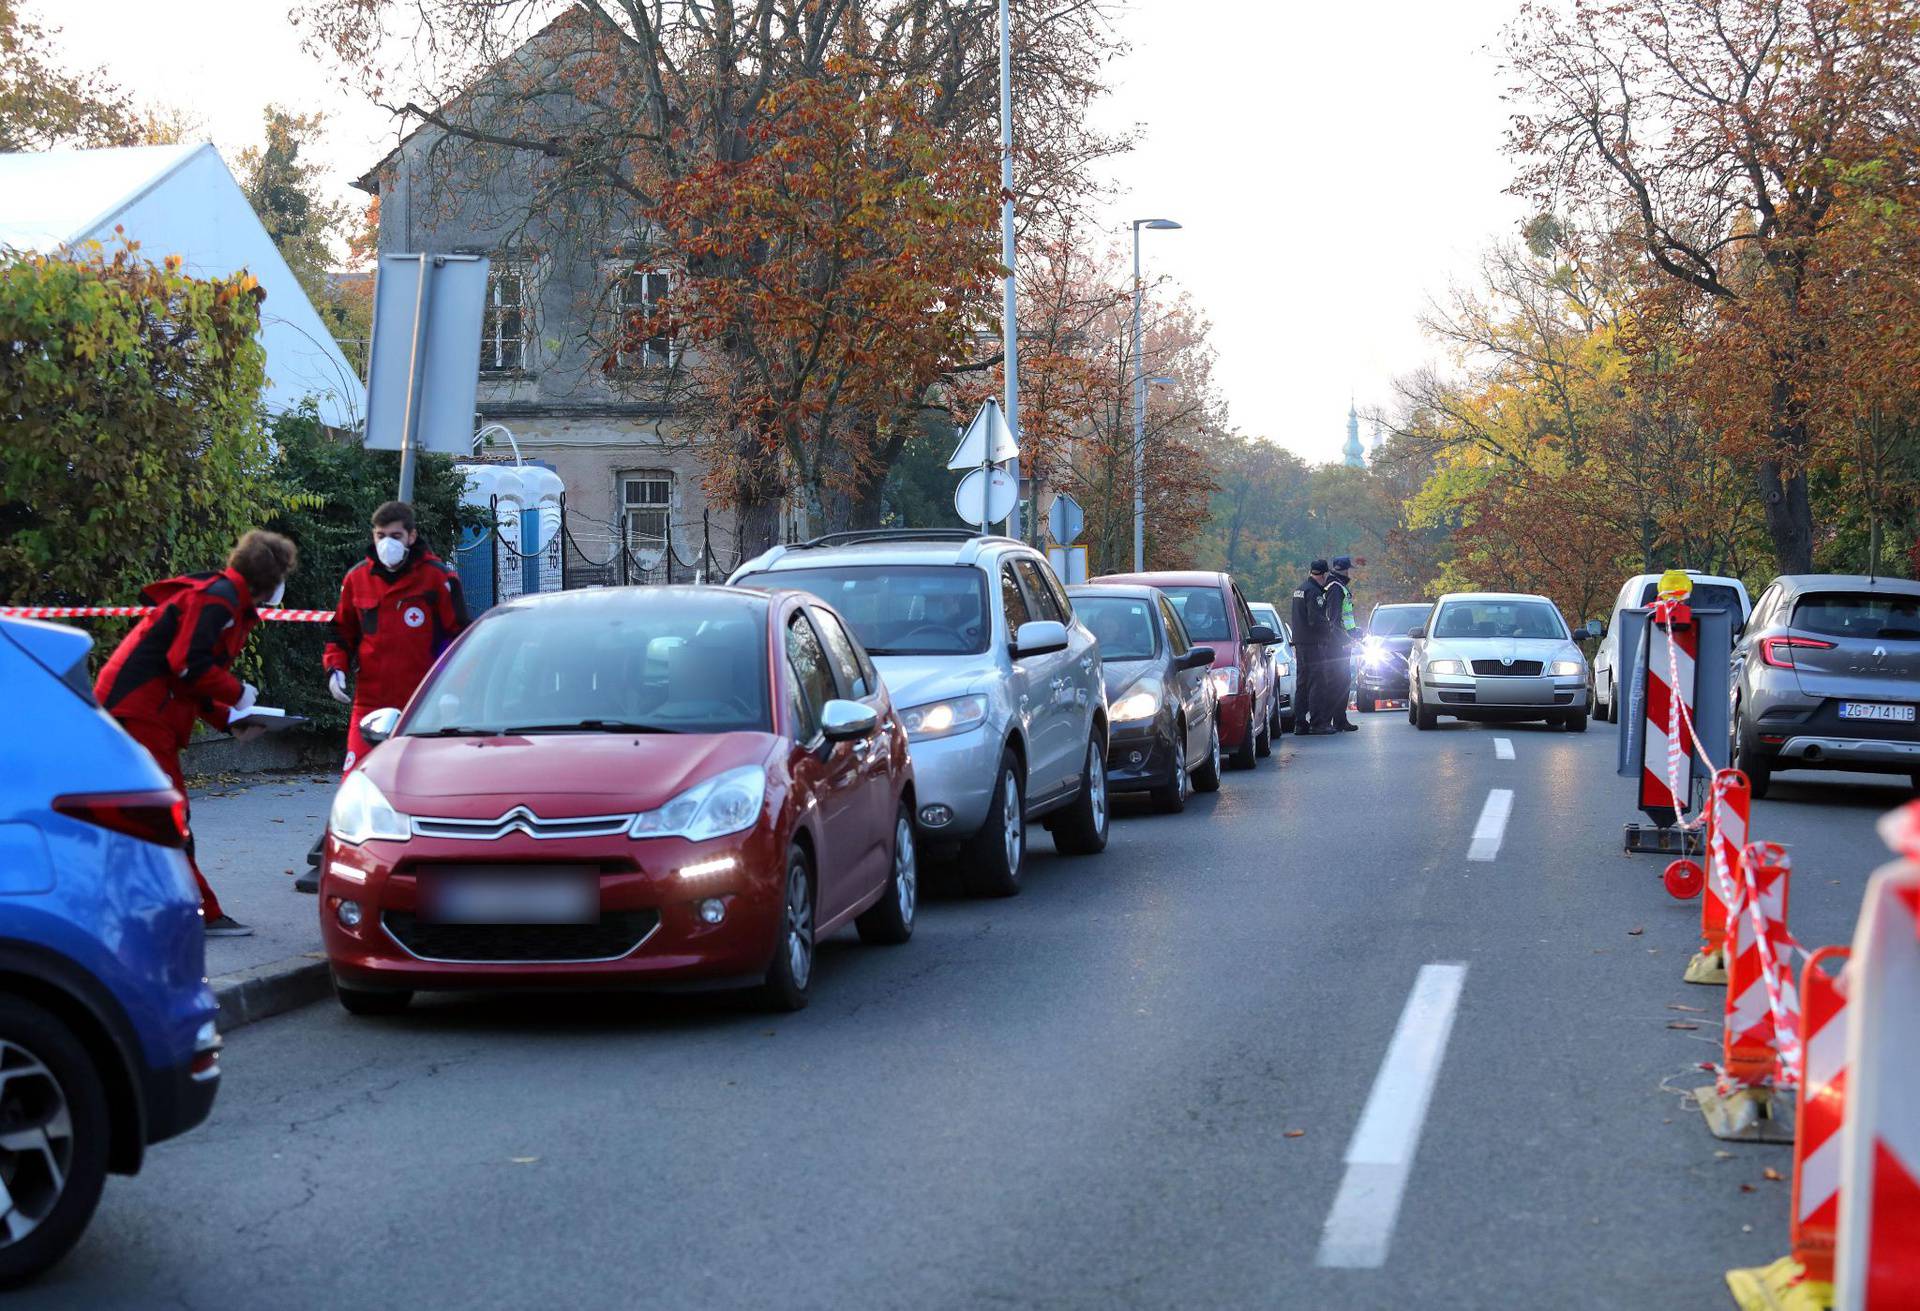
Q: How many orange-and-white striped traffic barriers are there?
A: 5